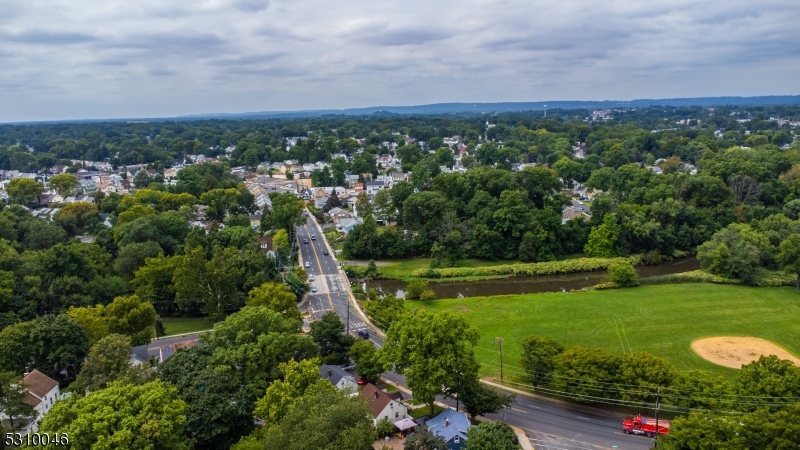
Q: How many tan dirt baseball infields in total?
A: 1